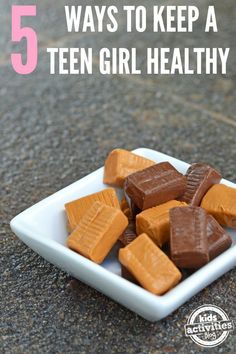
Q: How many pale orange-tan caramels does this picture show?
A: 6